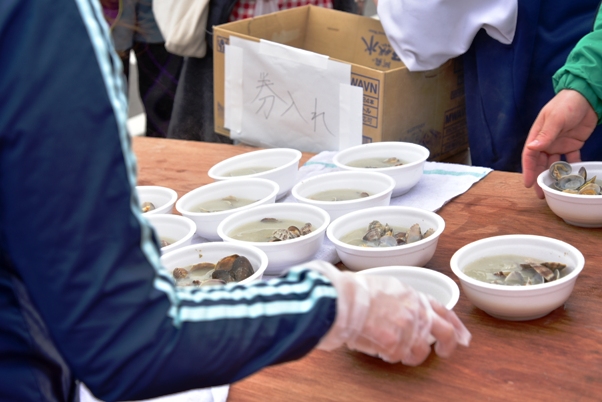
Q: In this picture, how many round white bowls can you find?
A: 12